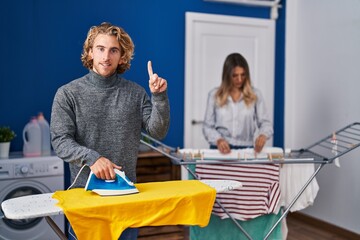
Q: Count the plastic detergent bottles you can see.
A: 2